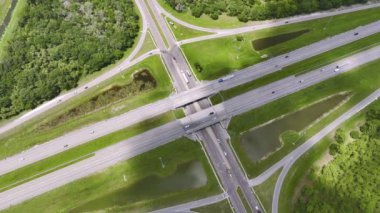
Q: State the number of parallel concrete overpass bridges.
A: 2